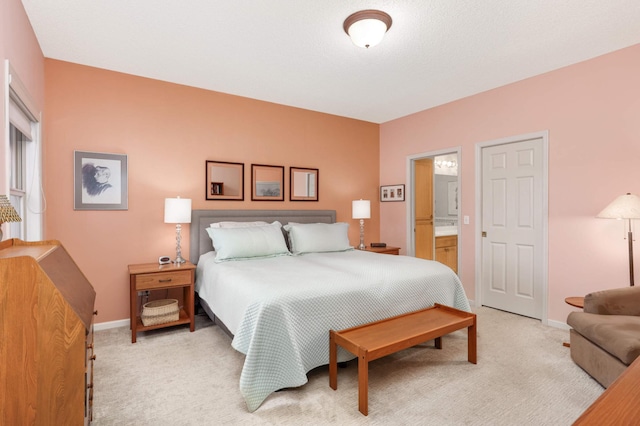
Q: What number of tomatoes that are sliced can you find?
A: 0